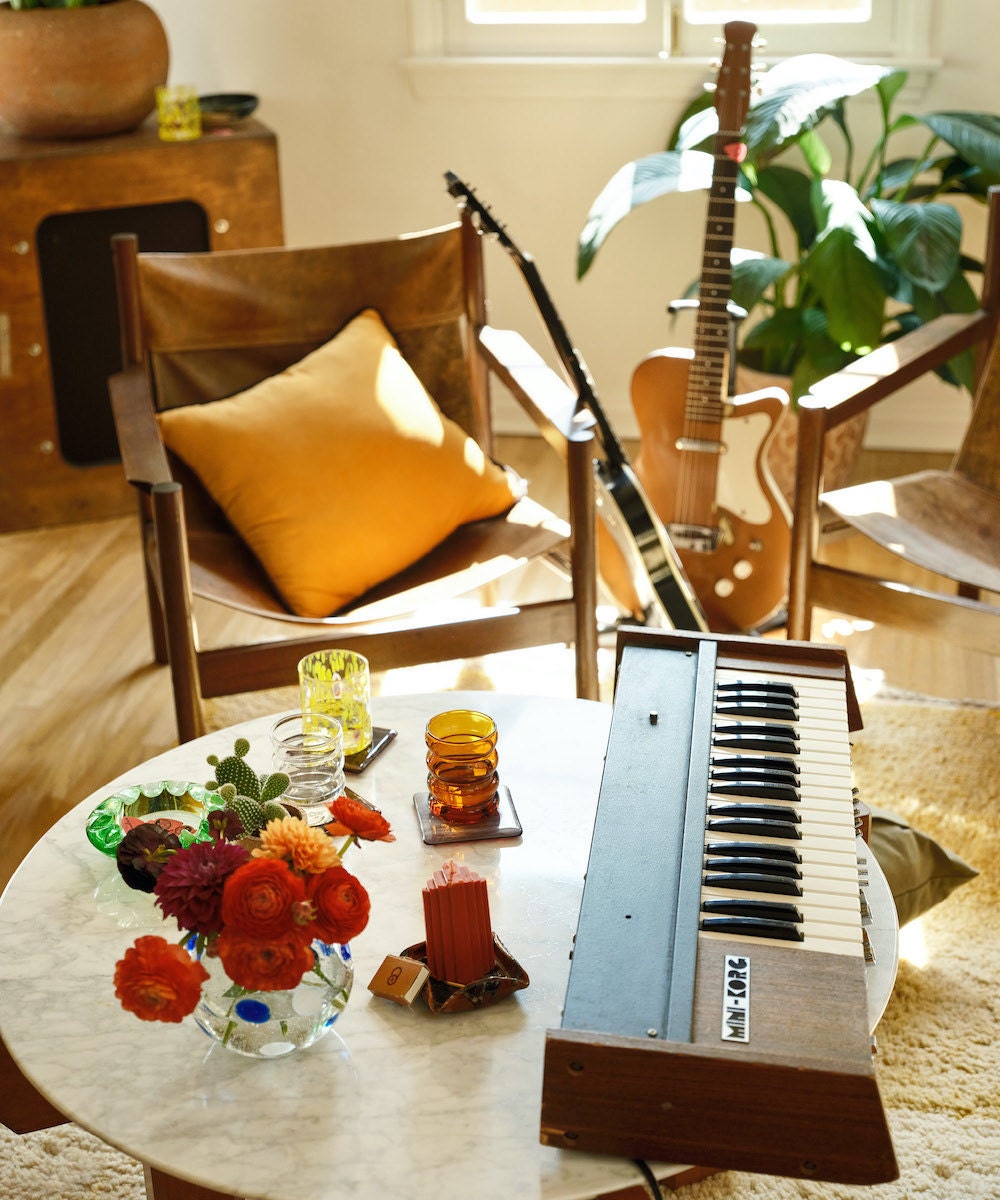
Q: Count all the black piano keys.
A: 15